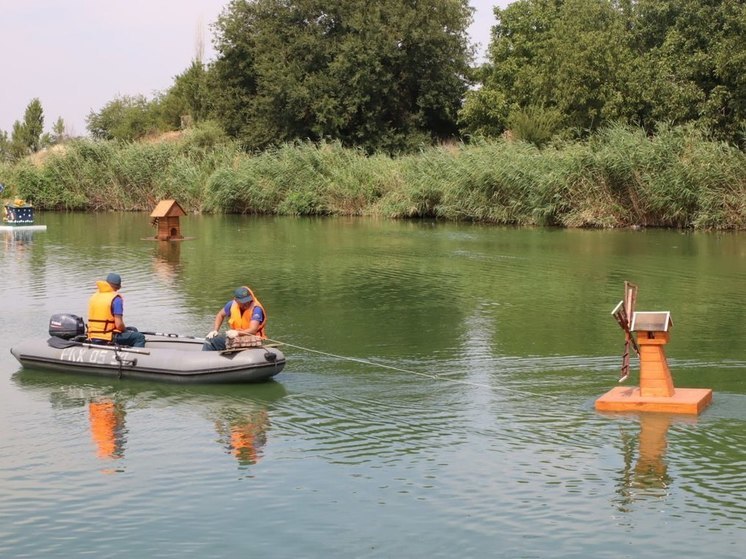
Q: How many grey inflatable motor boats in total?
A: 1